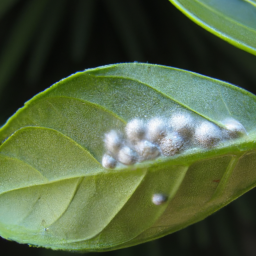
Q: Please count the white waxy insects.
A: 11